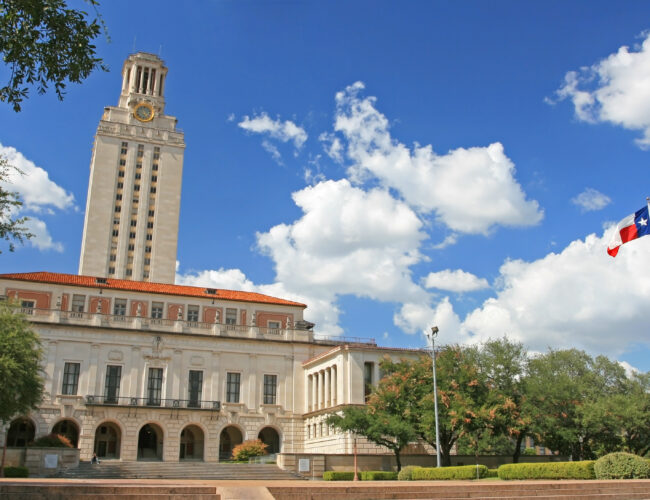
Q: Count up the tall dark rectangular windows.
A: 6